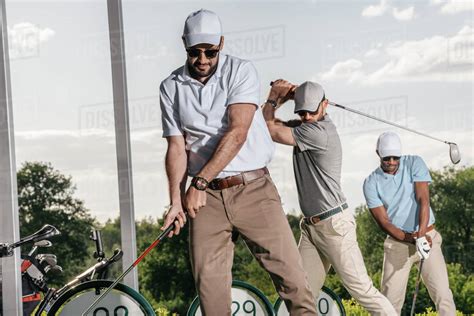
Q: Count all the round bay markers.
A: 3